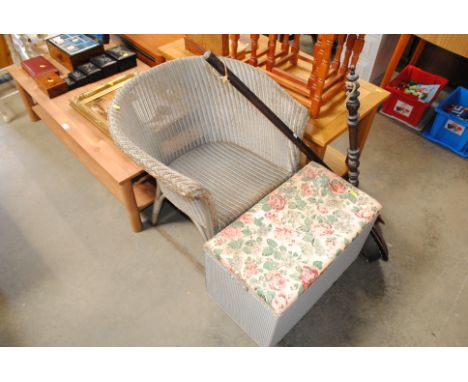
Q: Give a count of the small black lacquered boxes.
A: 5